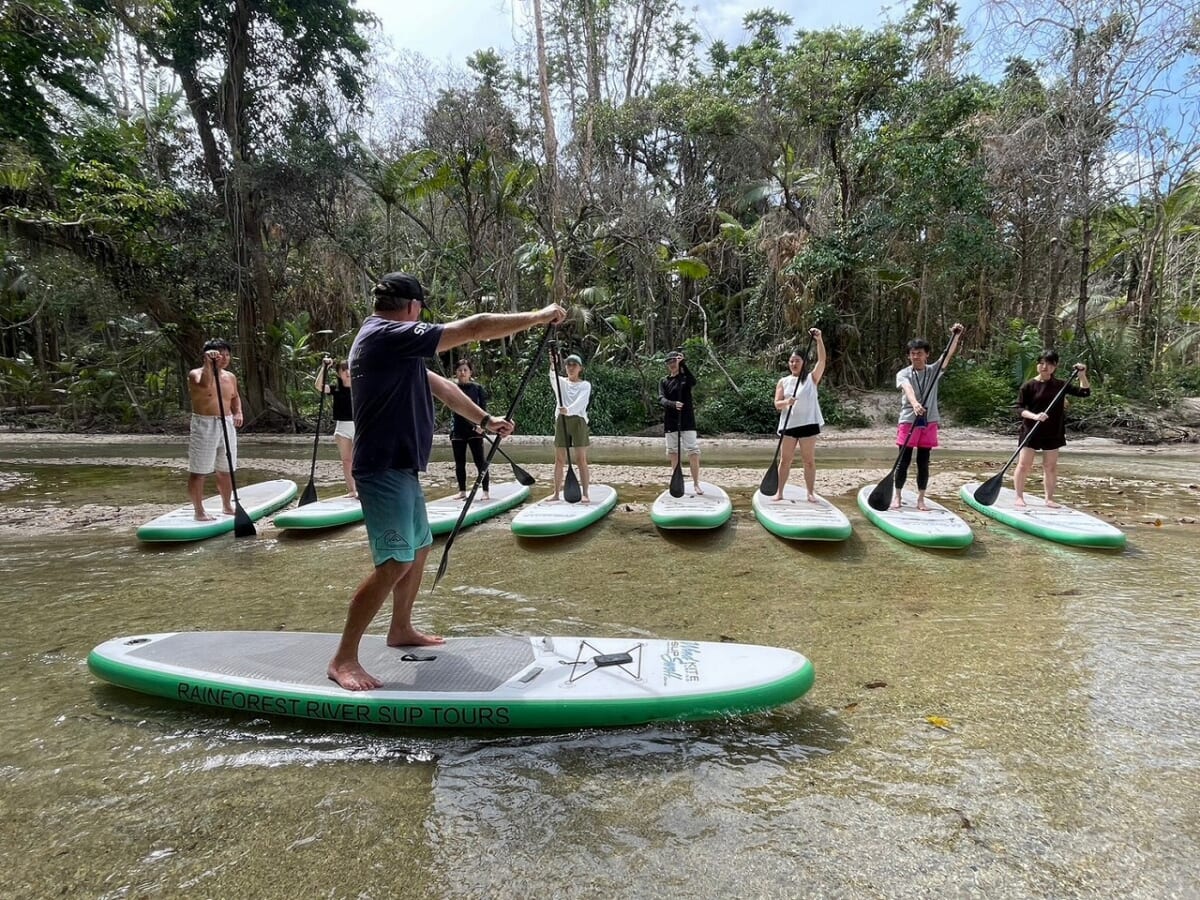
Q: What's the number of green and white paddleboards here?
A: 9